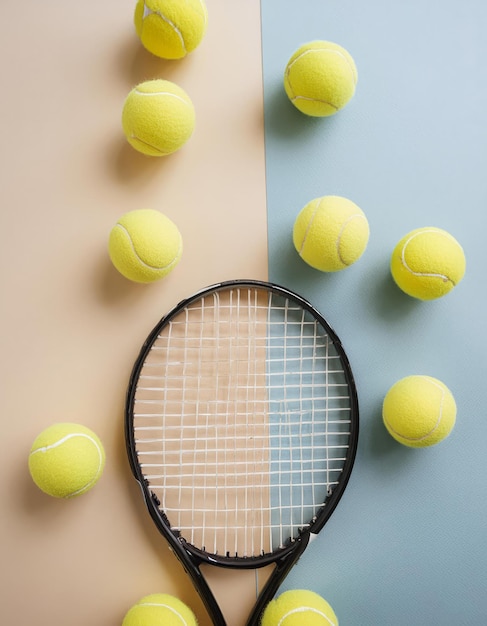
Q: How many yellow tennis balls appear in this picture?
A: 10